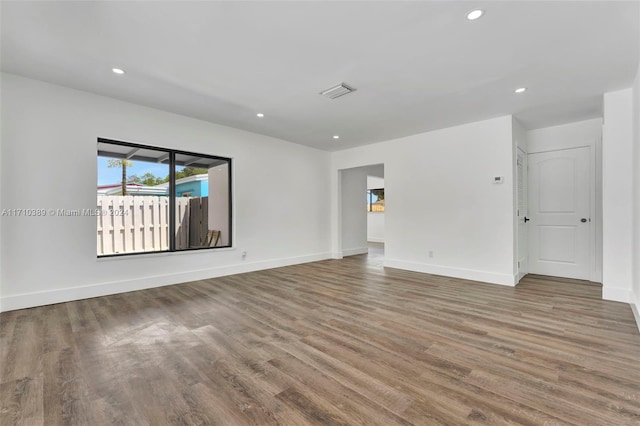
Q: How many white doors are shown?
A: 2